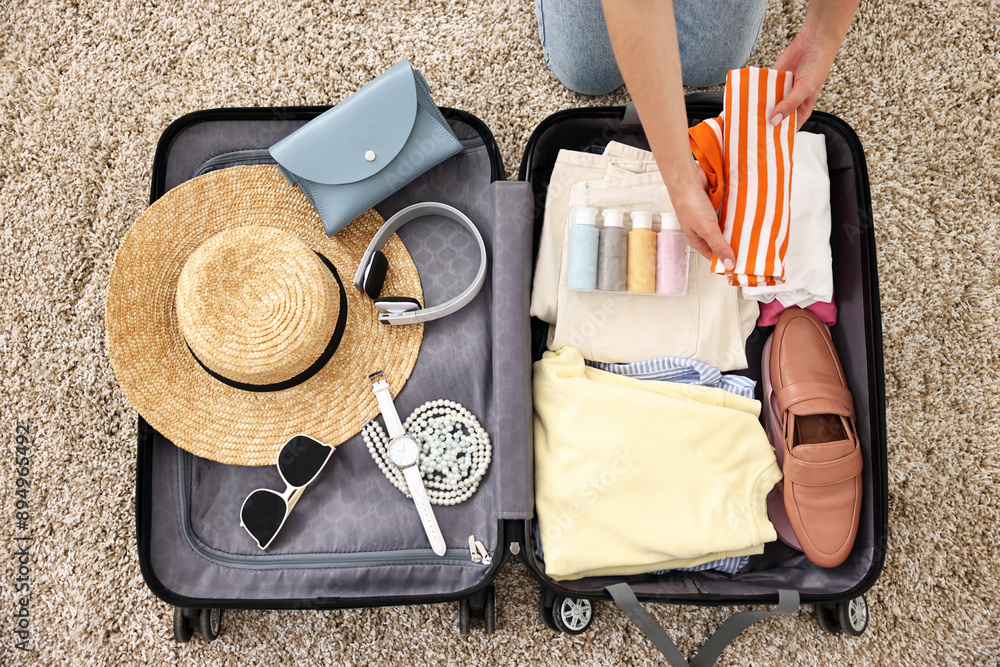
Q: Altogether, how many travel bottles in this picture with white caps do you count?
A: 4